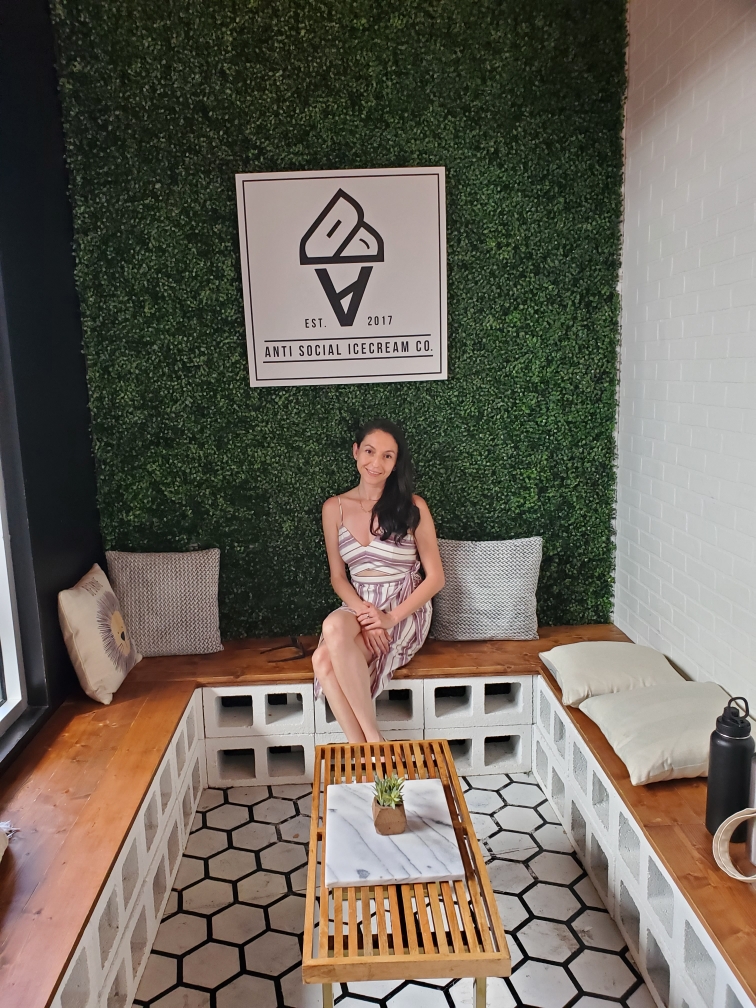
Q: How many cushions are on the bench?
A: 5